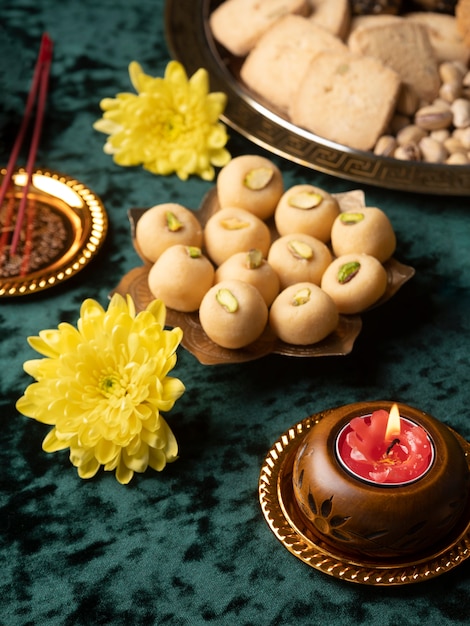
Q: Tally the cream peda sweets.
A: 11